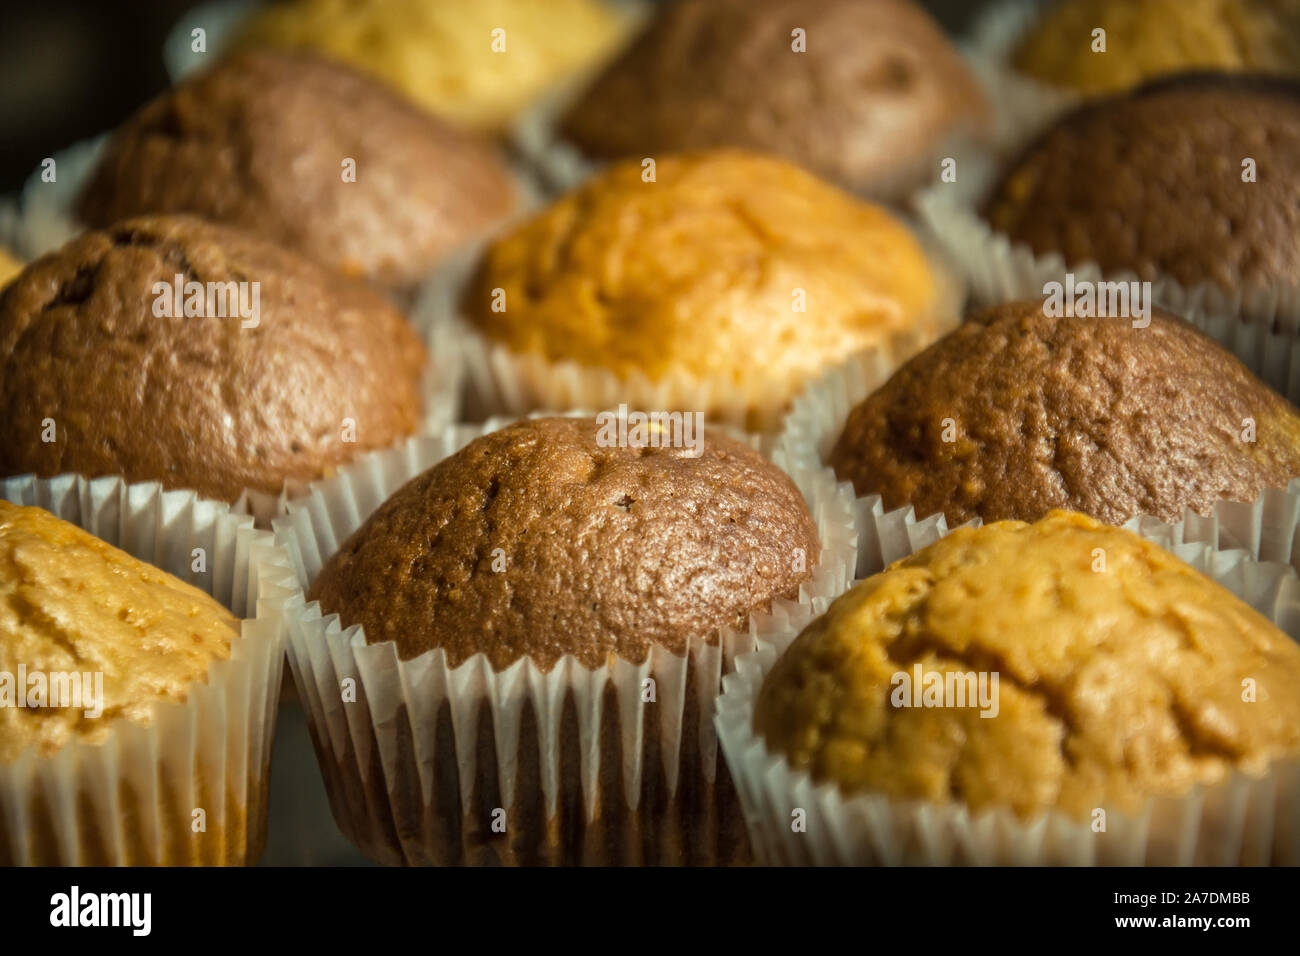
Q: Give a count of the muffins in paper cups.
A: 11